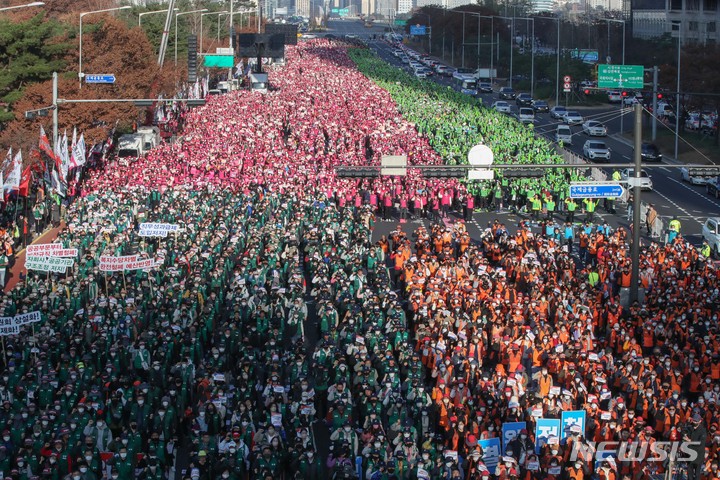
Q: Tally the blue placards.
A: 4